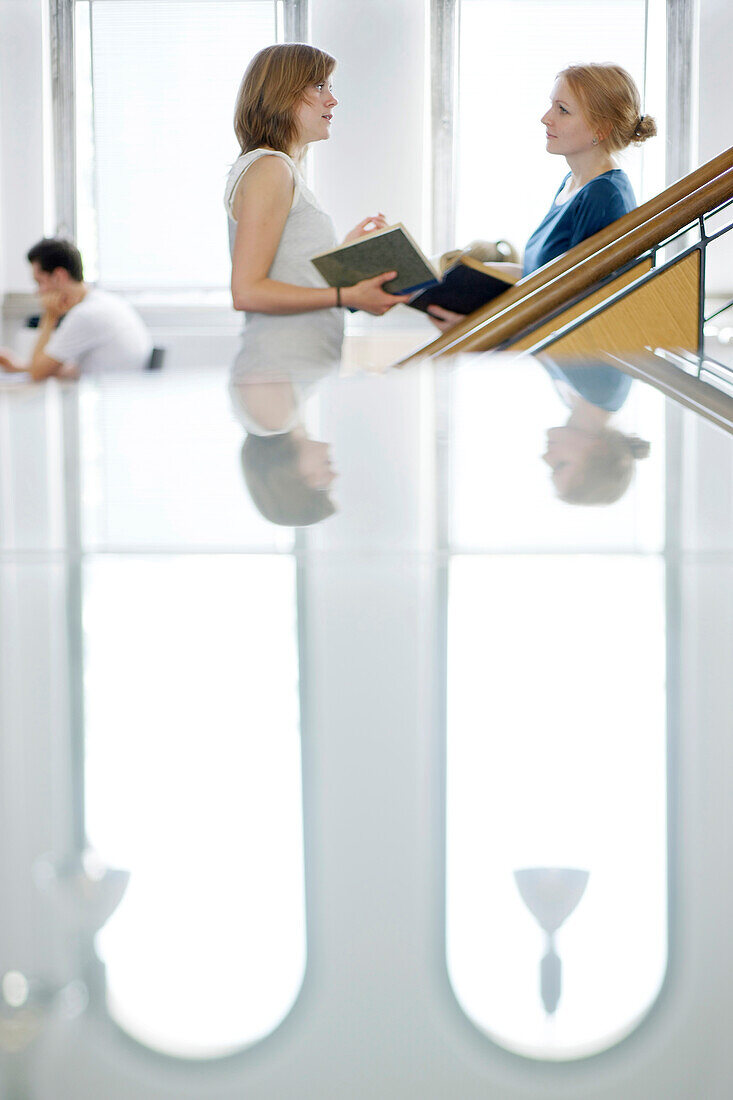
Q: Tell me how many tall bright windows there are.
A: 2